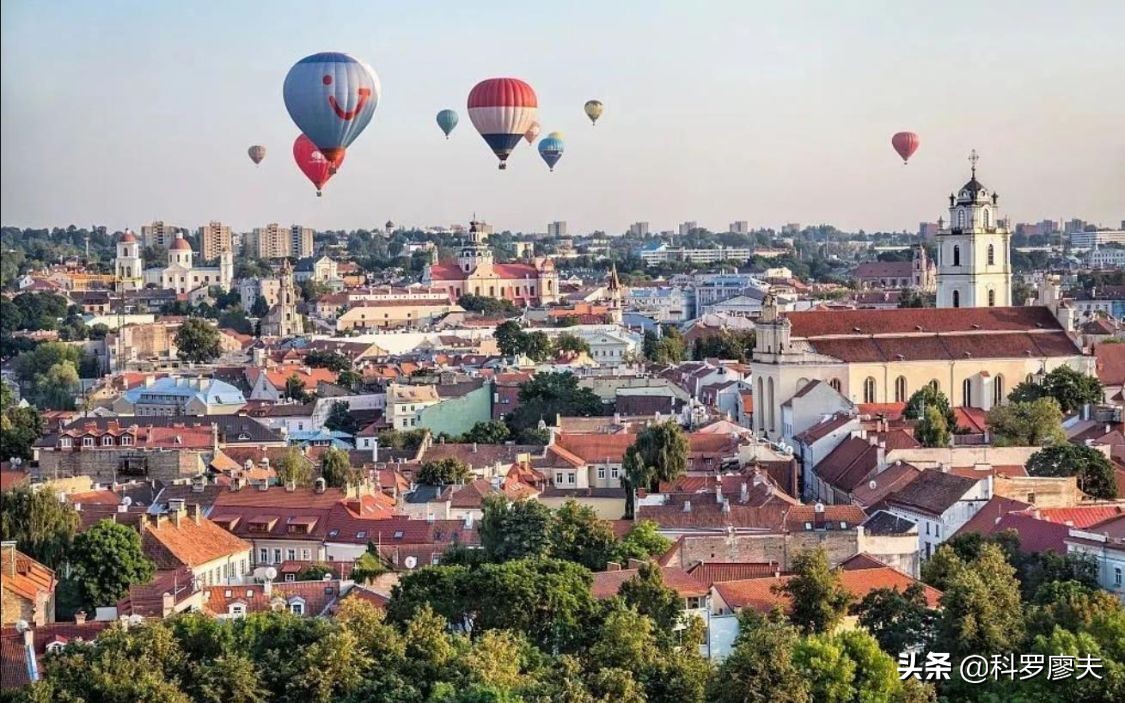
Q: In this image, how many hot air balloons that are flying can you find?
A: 10